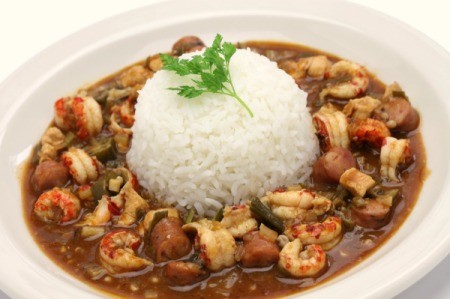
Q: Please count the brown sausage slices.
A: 8